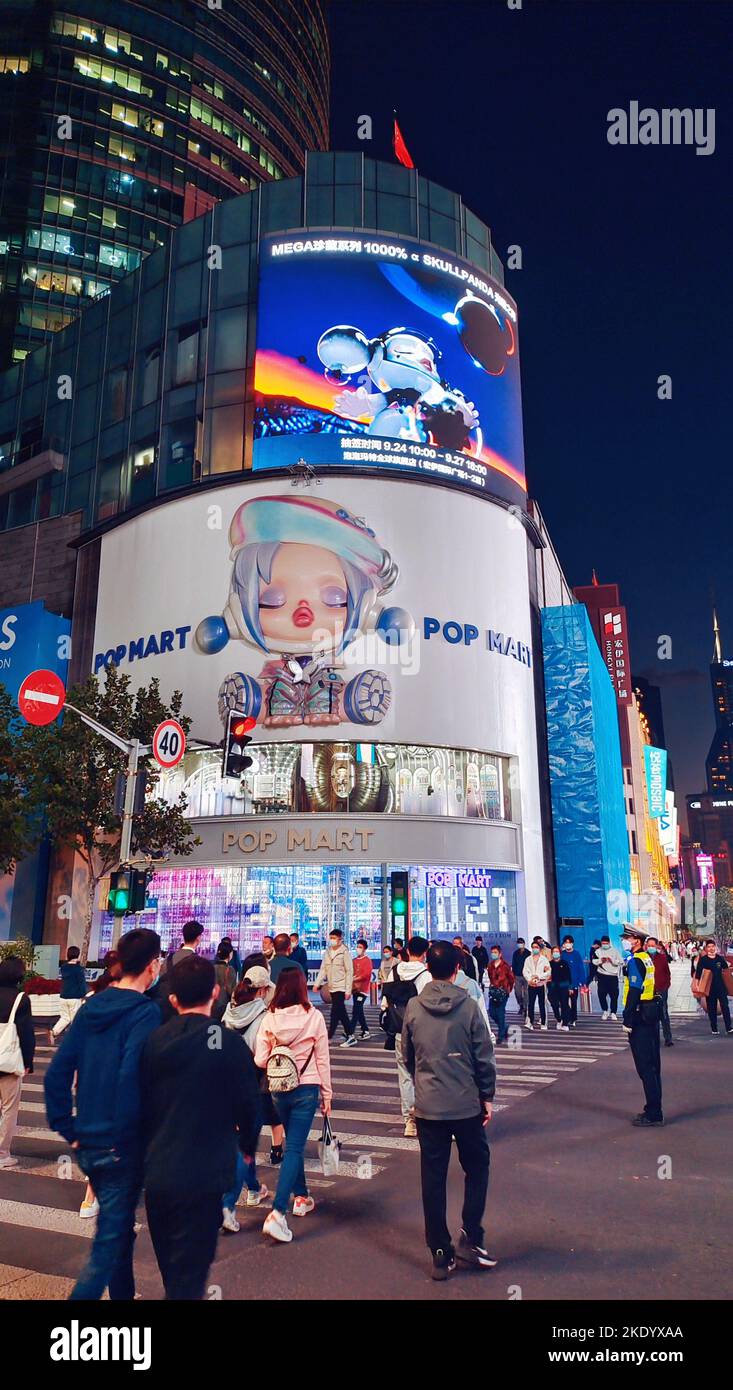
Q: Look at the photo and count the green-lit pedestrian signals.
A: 2